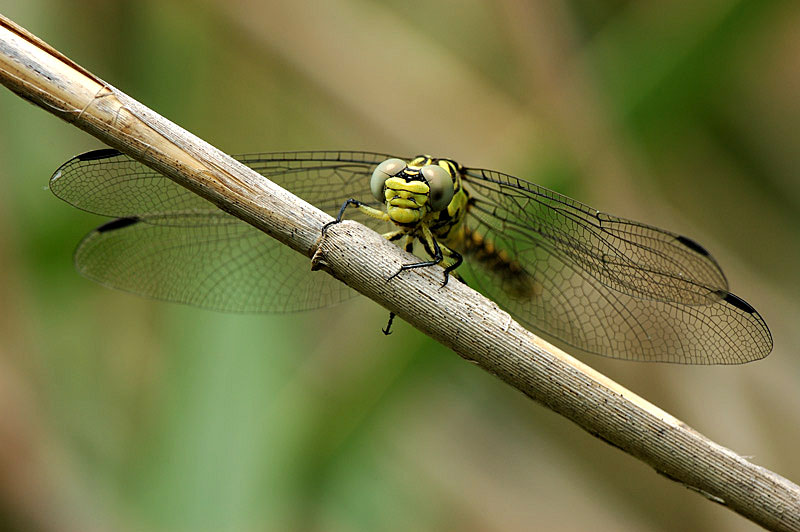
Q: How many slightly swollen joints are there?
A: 1